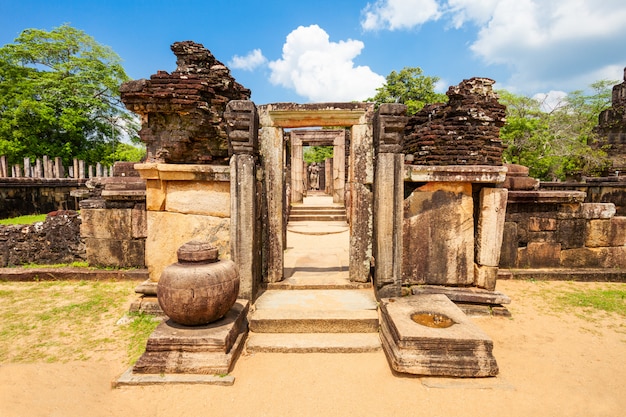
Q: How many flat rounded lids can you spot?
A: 1